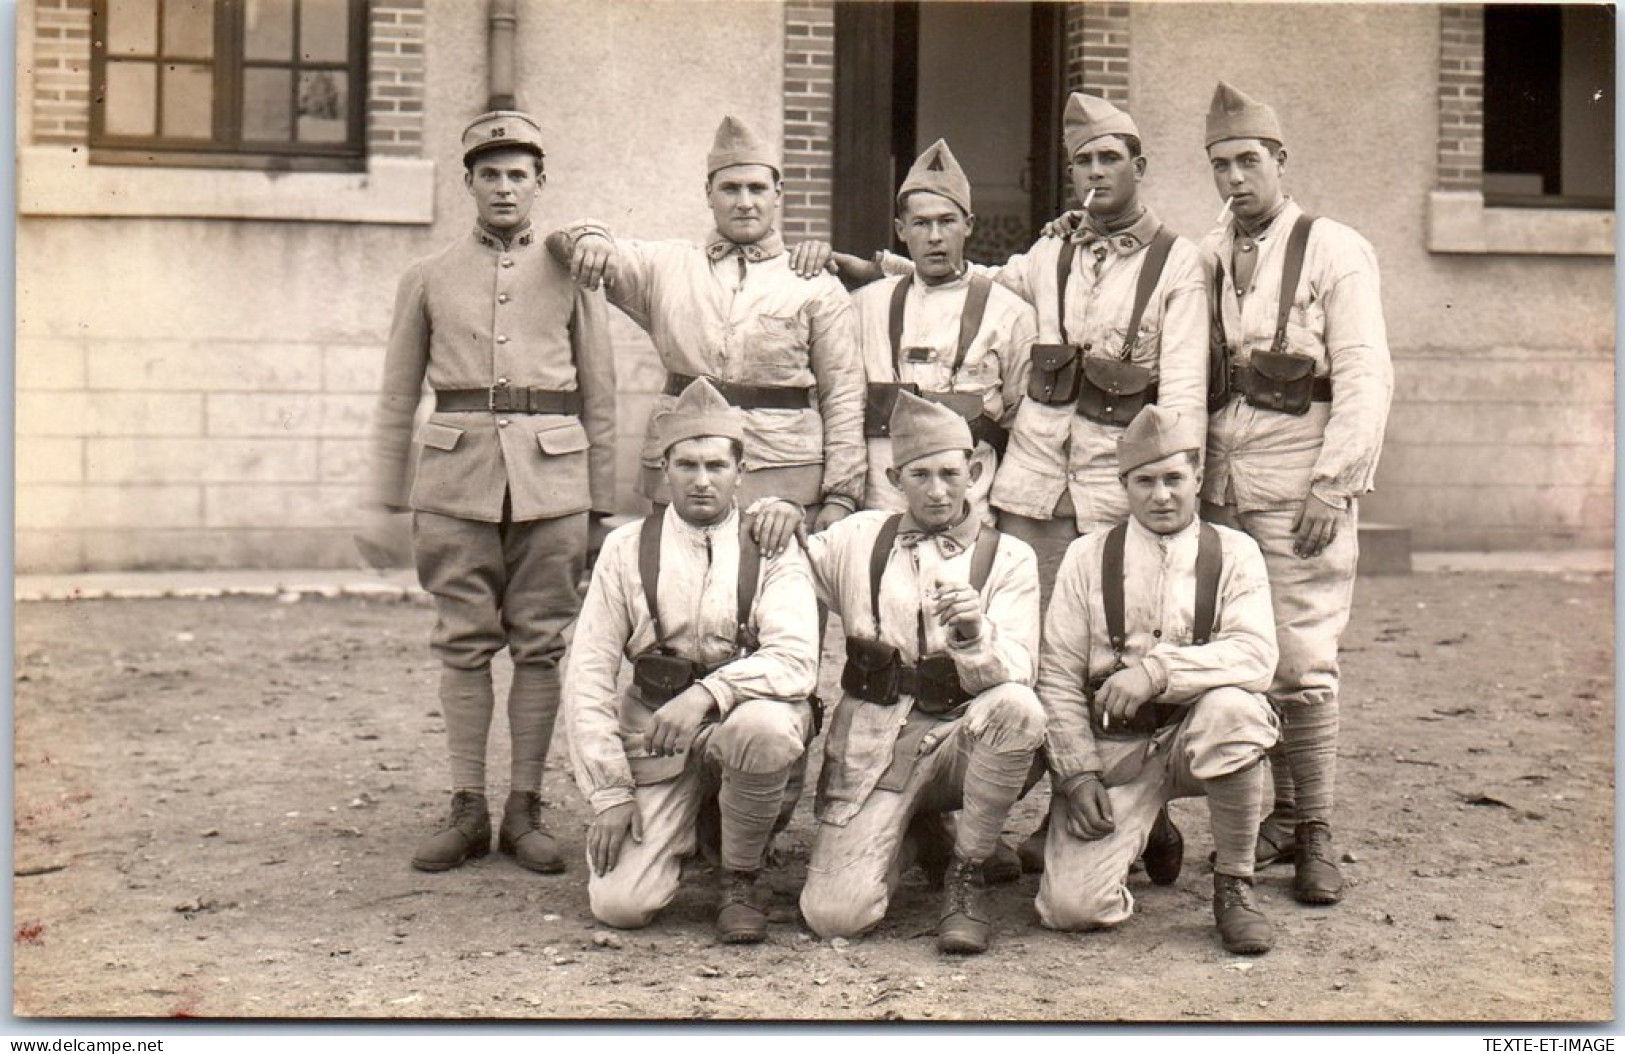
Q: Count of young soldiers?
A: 8